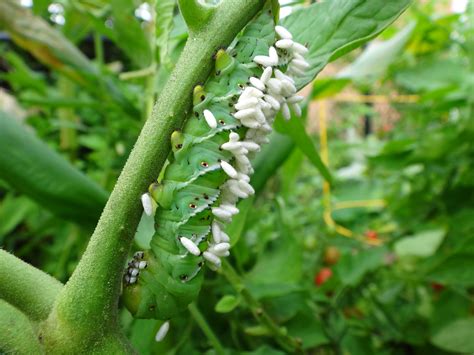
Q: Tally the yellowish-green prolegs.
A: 4